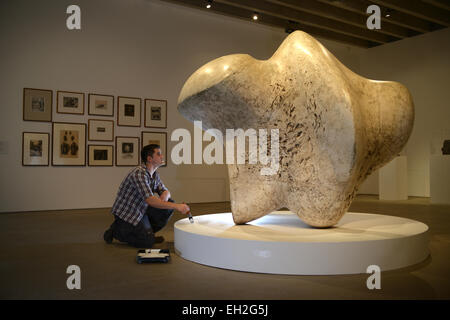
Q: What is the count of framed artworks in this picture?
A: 11